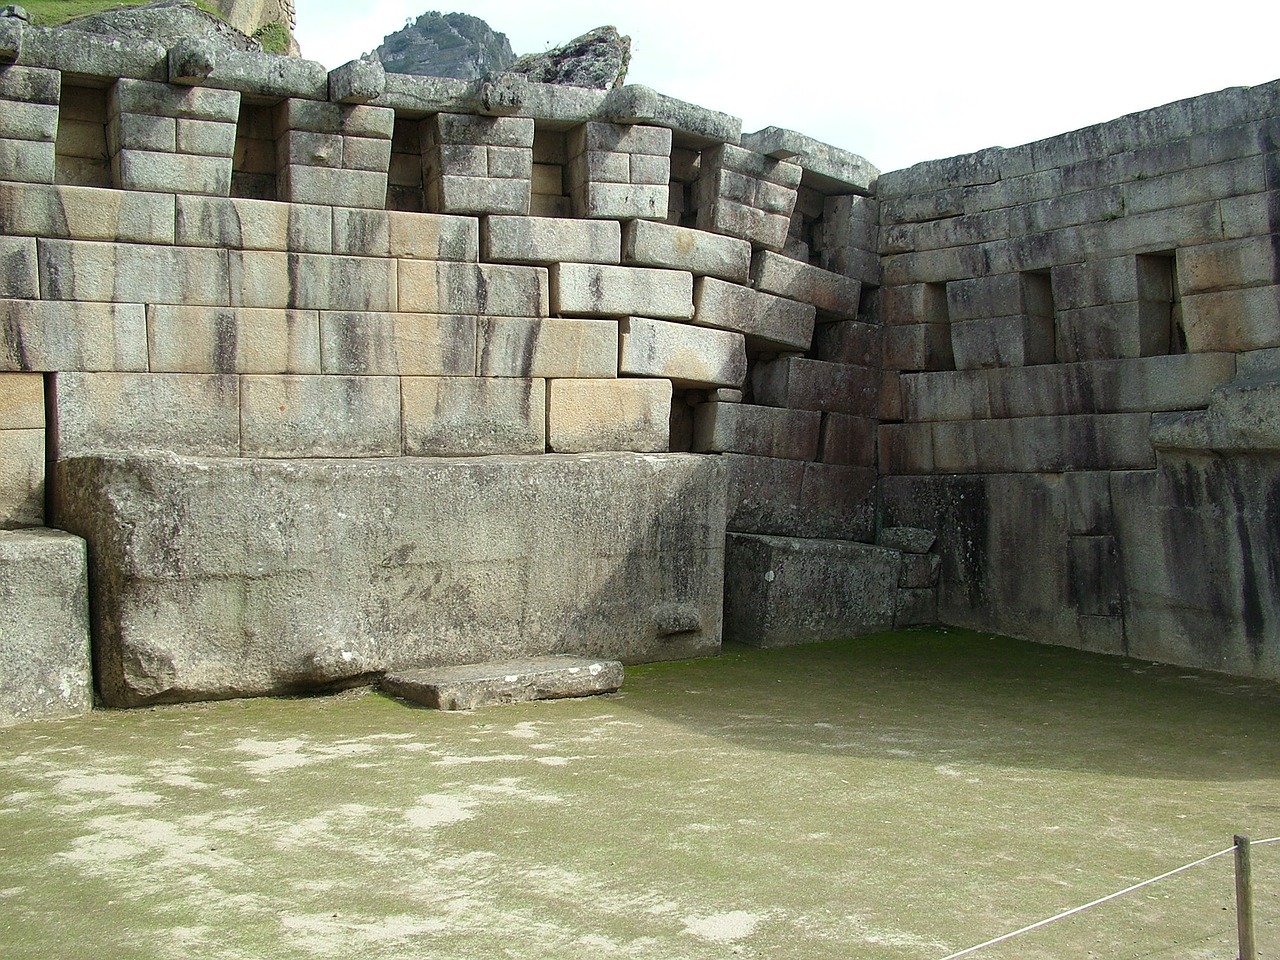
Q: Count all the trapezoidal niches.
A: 9